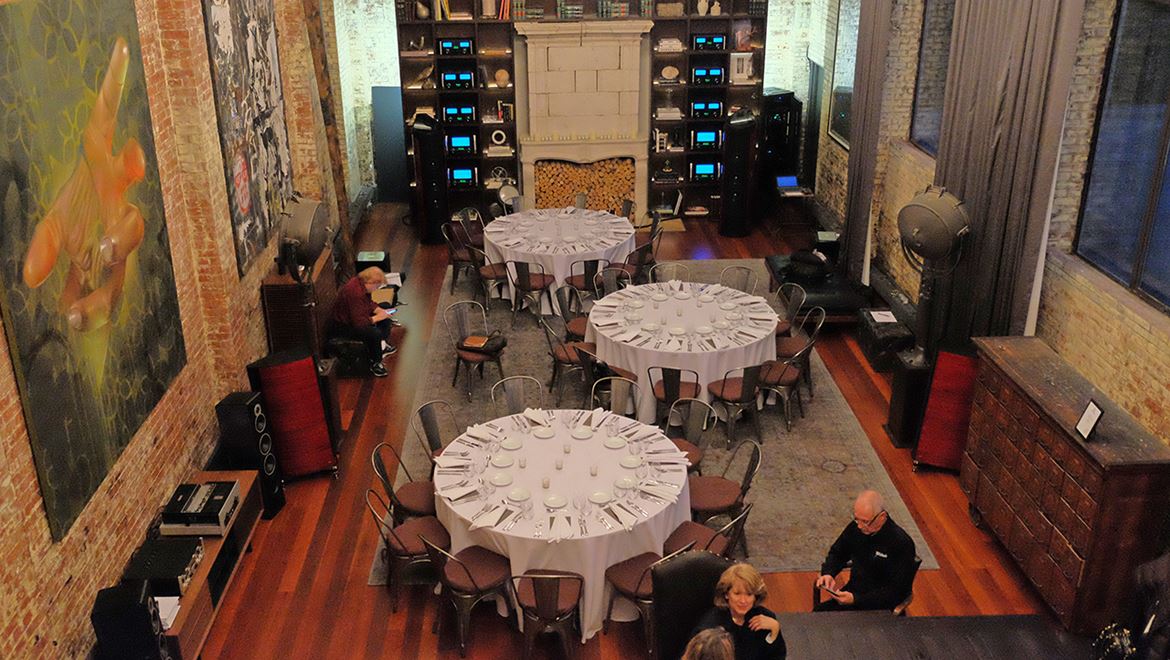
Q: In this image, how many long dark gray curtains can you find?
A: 2